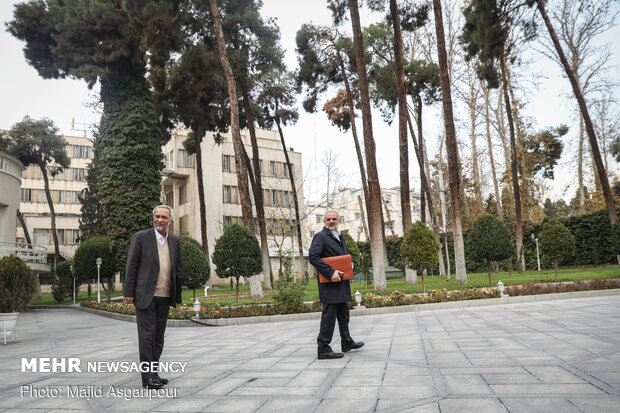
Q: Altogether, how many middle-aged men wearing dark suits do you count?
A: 2